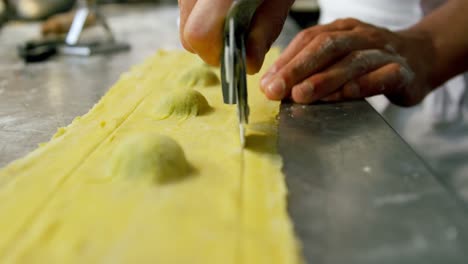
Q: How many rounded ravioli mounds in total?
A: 3